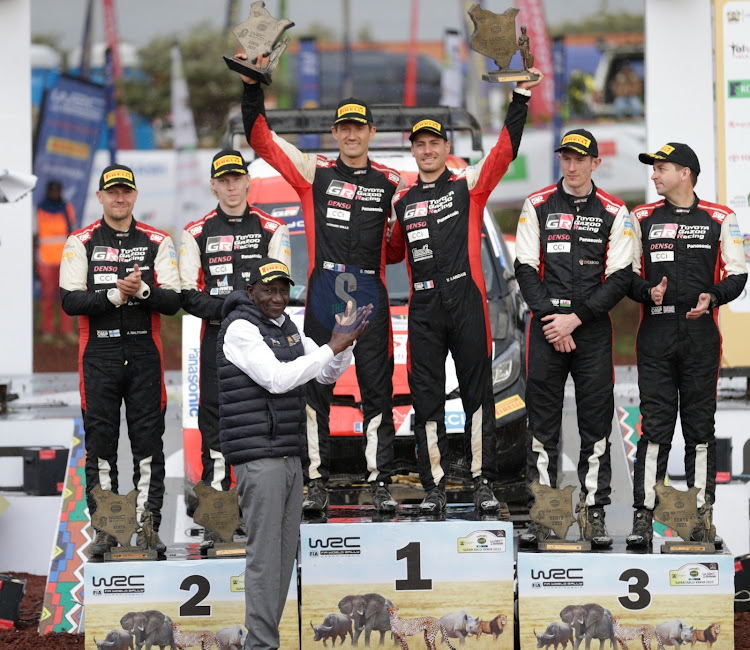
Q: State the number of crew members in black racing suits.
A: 6